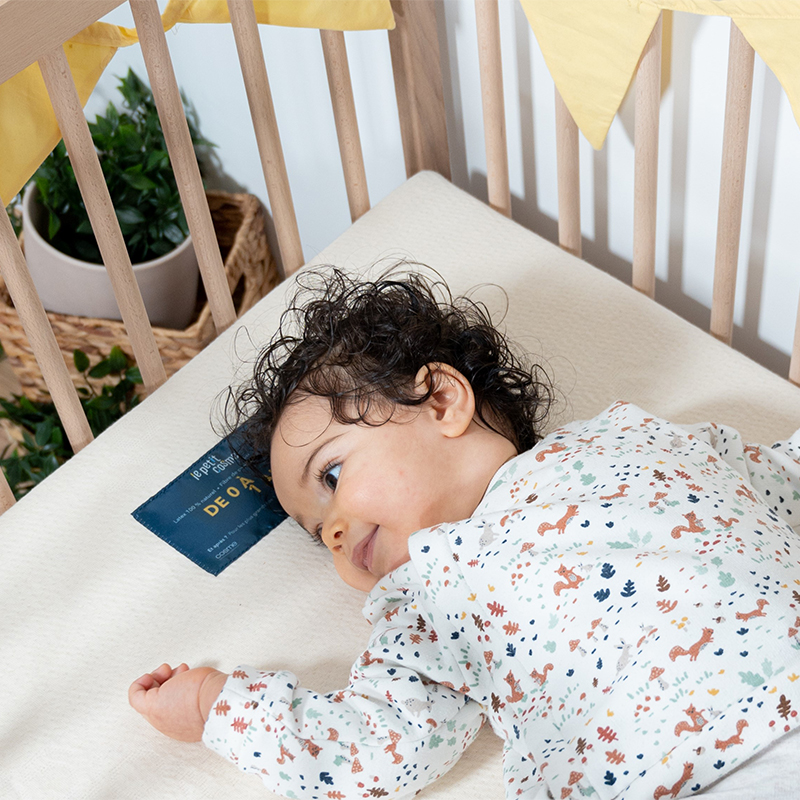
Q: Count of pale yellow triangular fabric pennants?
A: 4